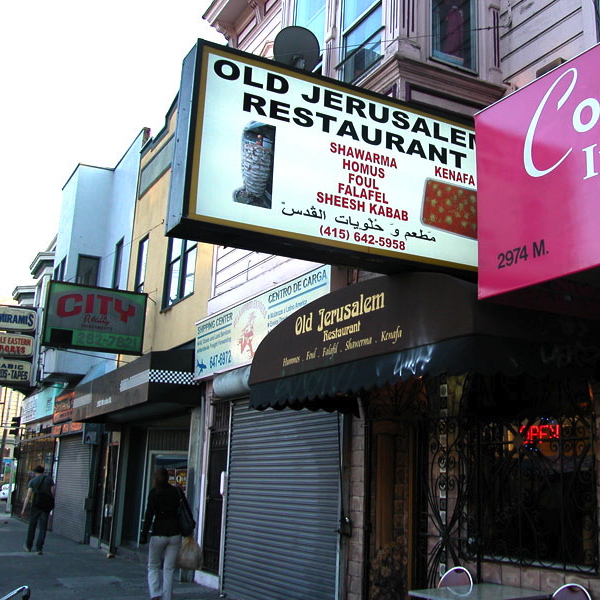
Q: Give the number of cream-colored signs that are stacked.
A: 3